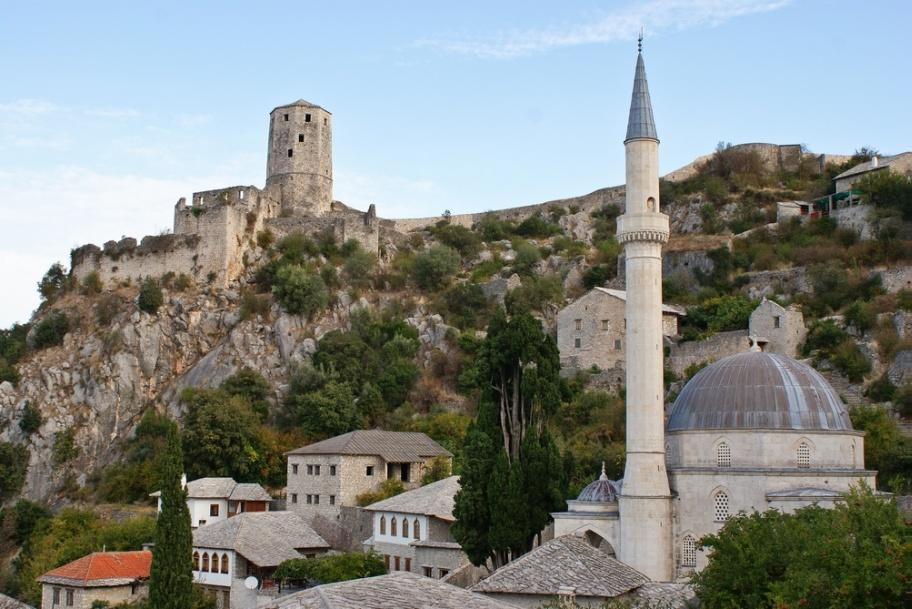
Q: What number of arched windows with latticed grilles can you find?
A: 4